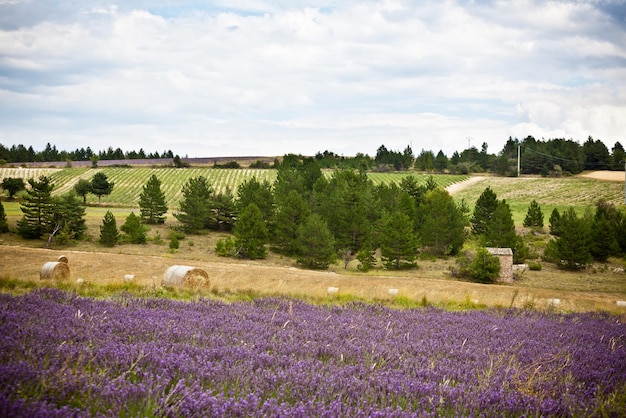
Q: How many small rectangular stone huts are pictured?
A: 1